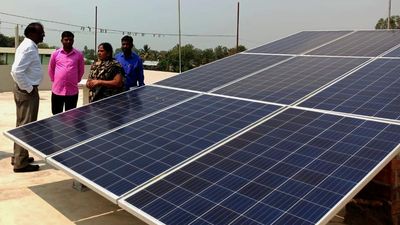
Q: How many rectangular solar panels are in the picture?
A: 9